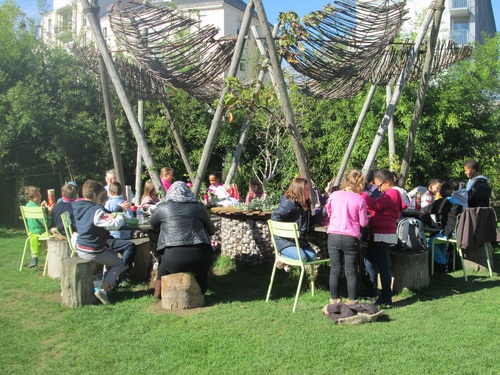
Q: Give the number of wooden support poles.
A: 12